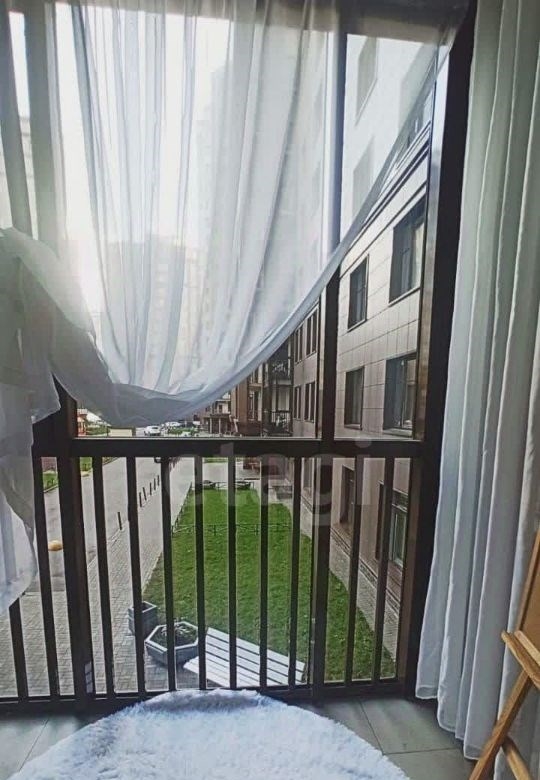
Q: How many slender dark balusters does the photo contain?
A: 11